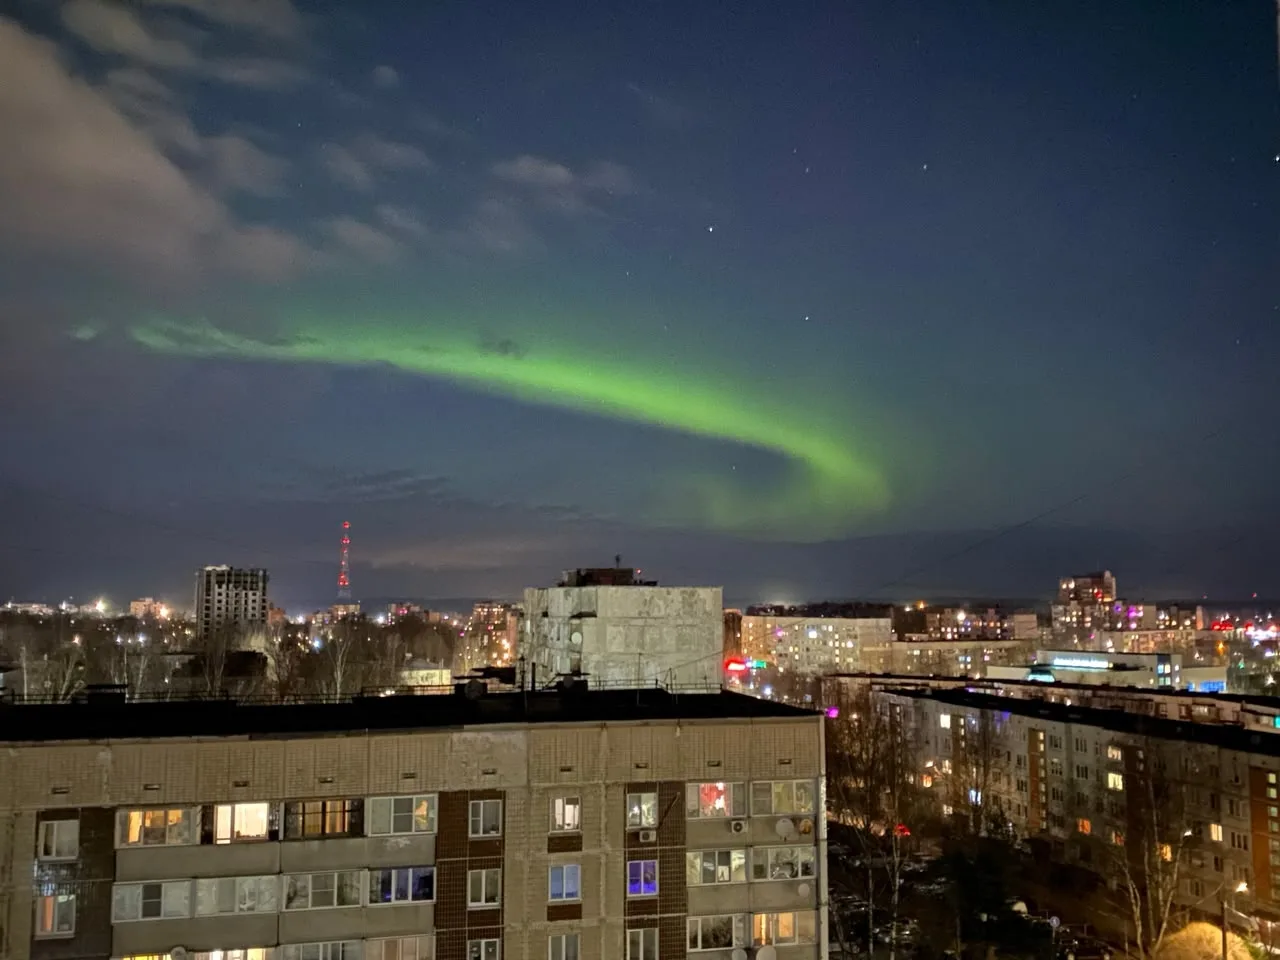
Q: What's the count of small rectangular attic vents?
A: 10